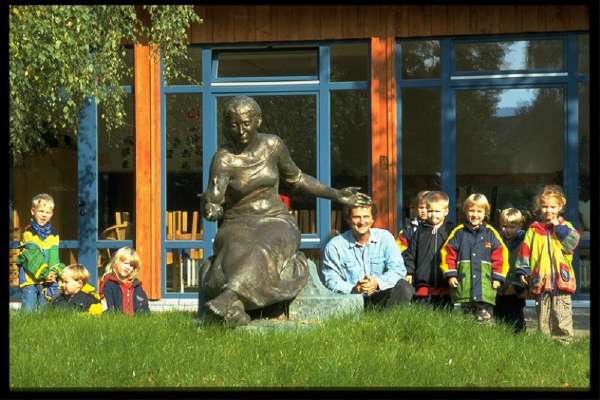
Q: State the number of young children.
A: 8